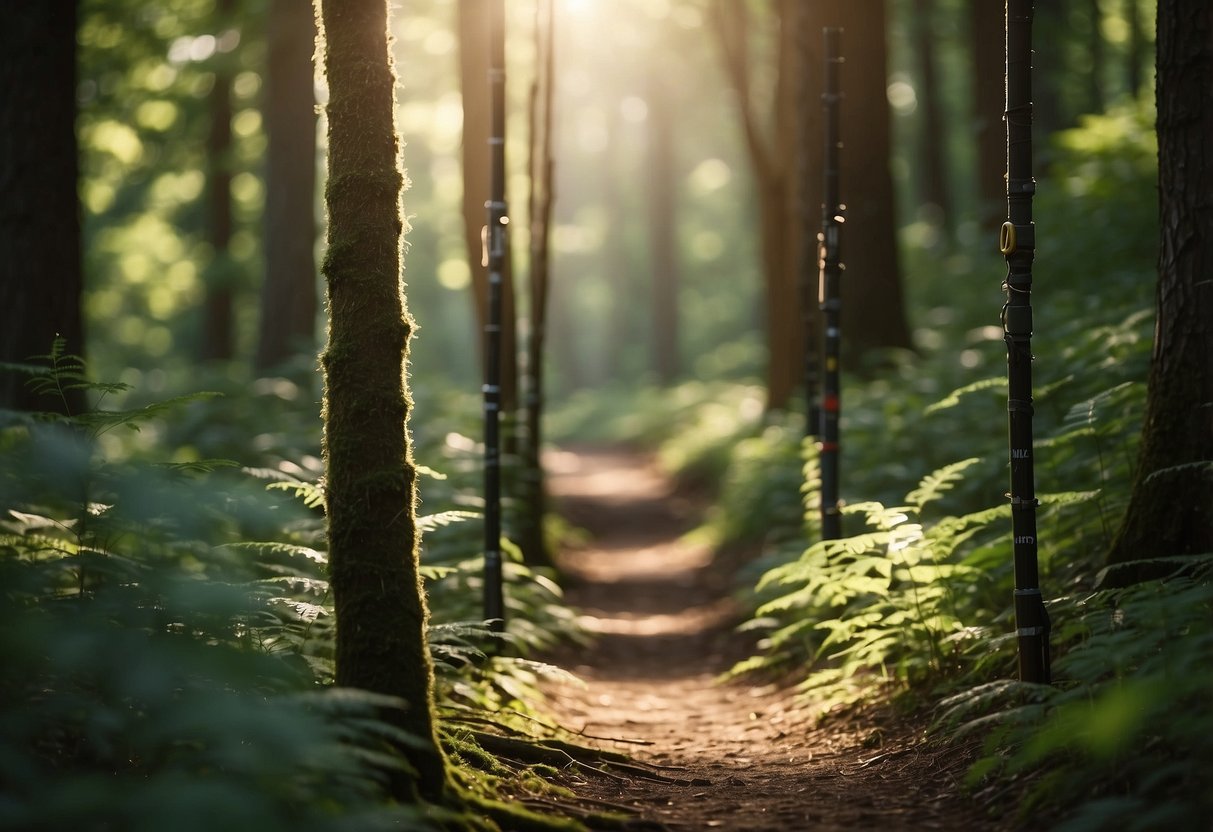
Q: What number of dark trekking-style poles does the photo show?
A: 3